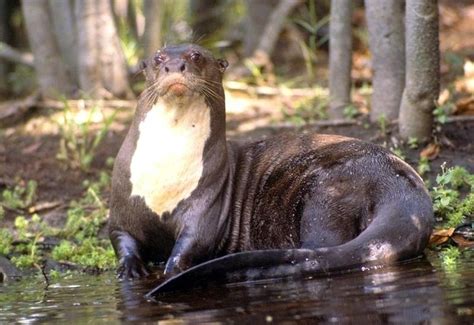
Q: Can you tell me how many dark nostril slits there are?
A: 2